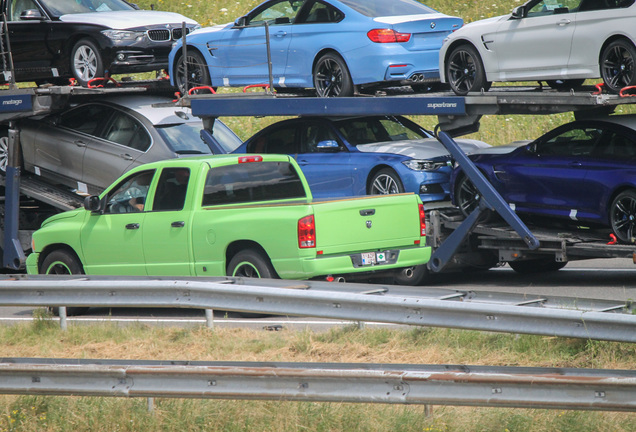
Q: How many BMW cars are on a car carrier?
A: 6